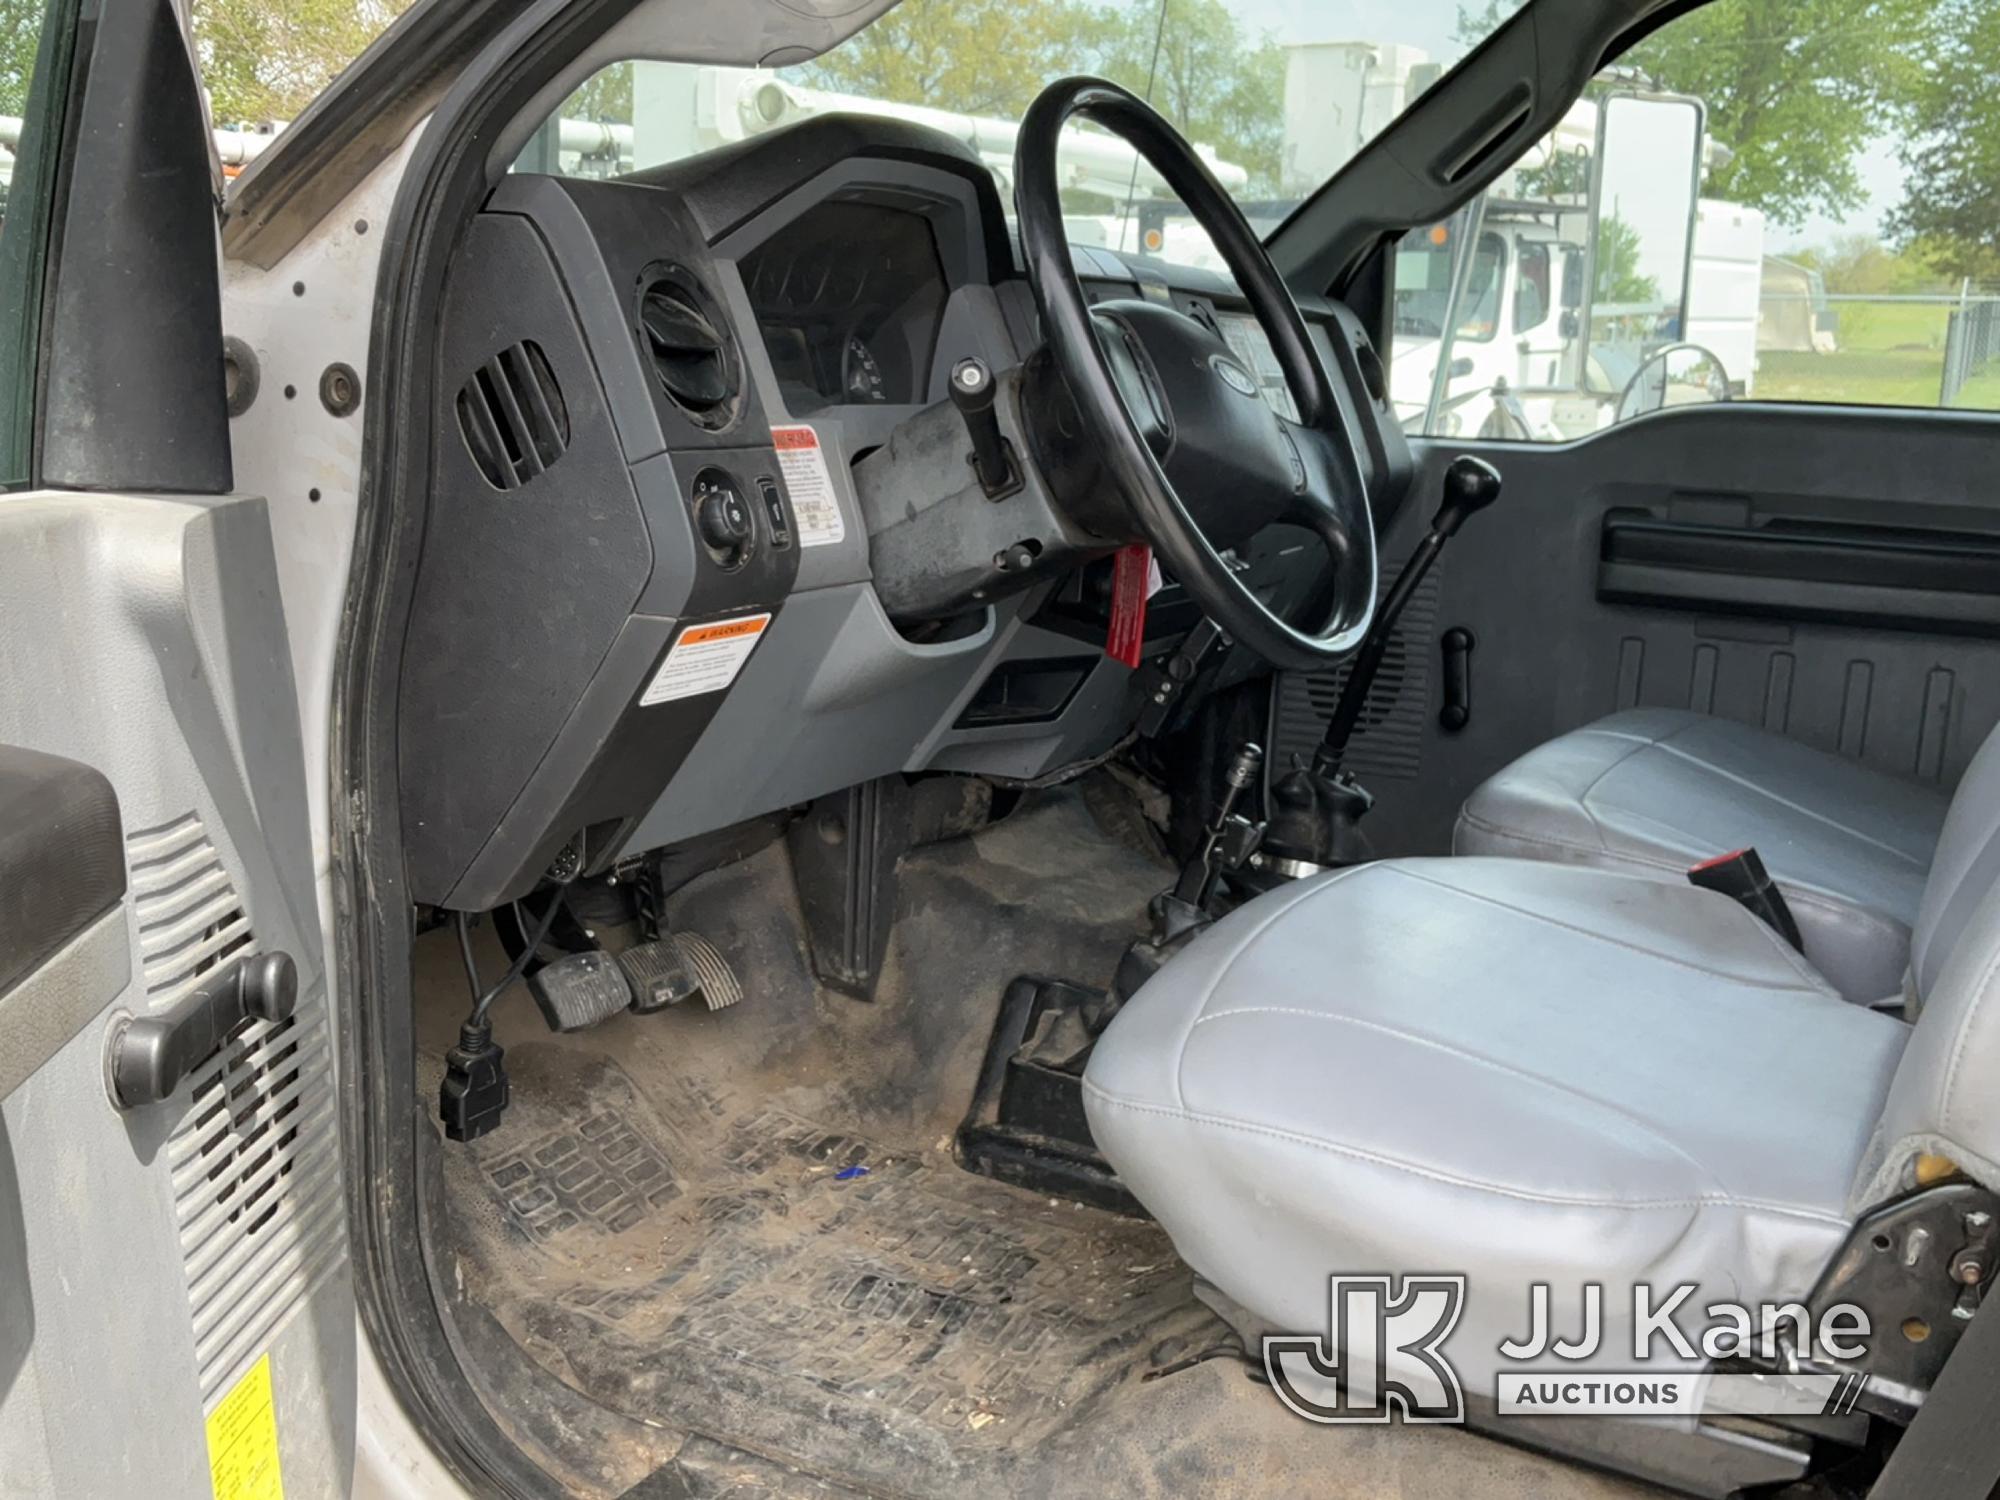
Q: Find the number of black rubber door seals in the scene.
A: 1